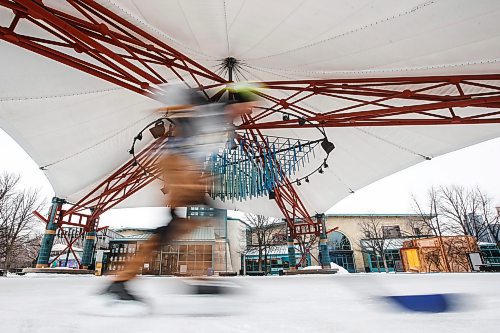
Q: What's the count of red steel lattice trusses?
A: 4